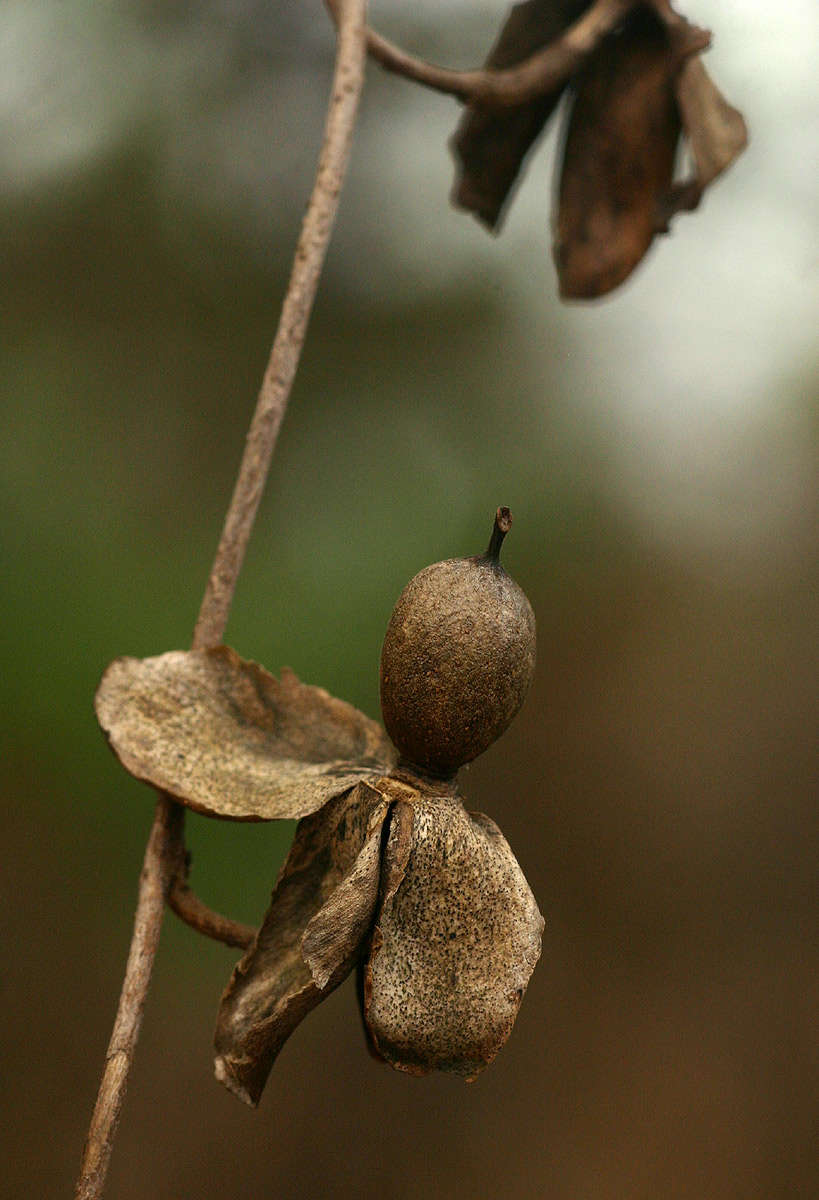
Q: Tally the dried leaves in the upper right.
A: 3